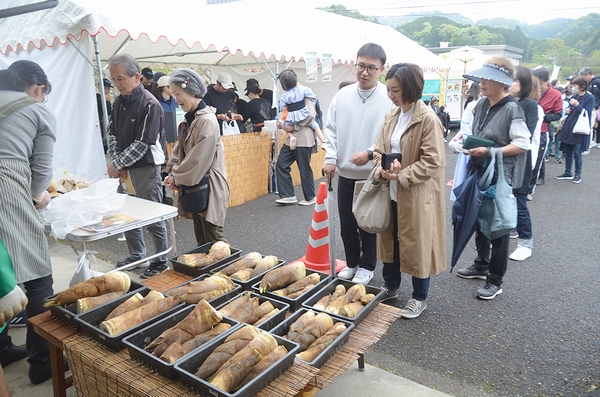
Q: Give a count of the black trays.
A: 11